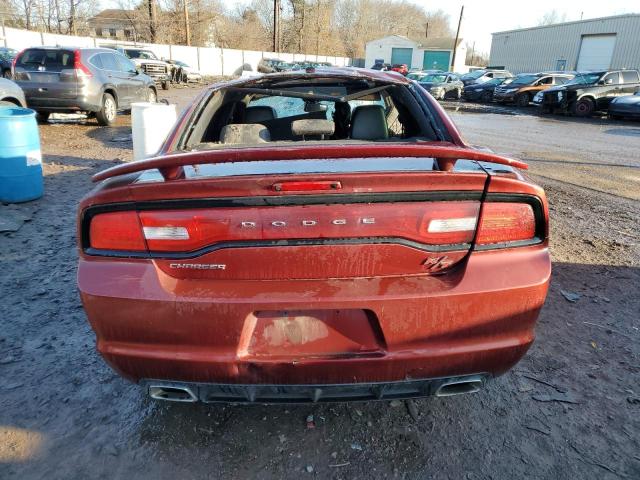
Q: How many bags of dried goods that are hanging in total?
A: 0